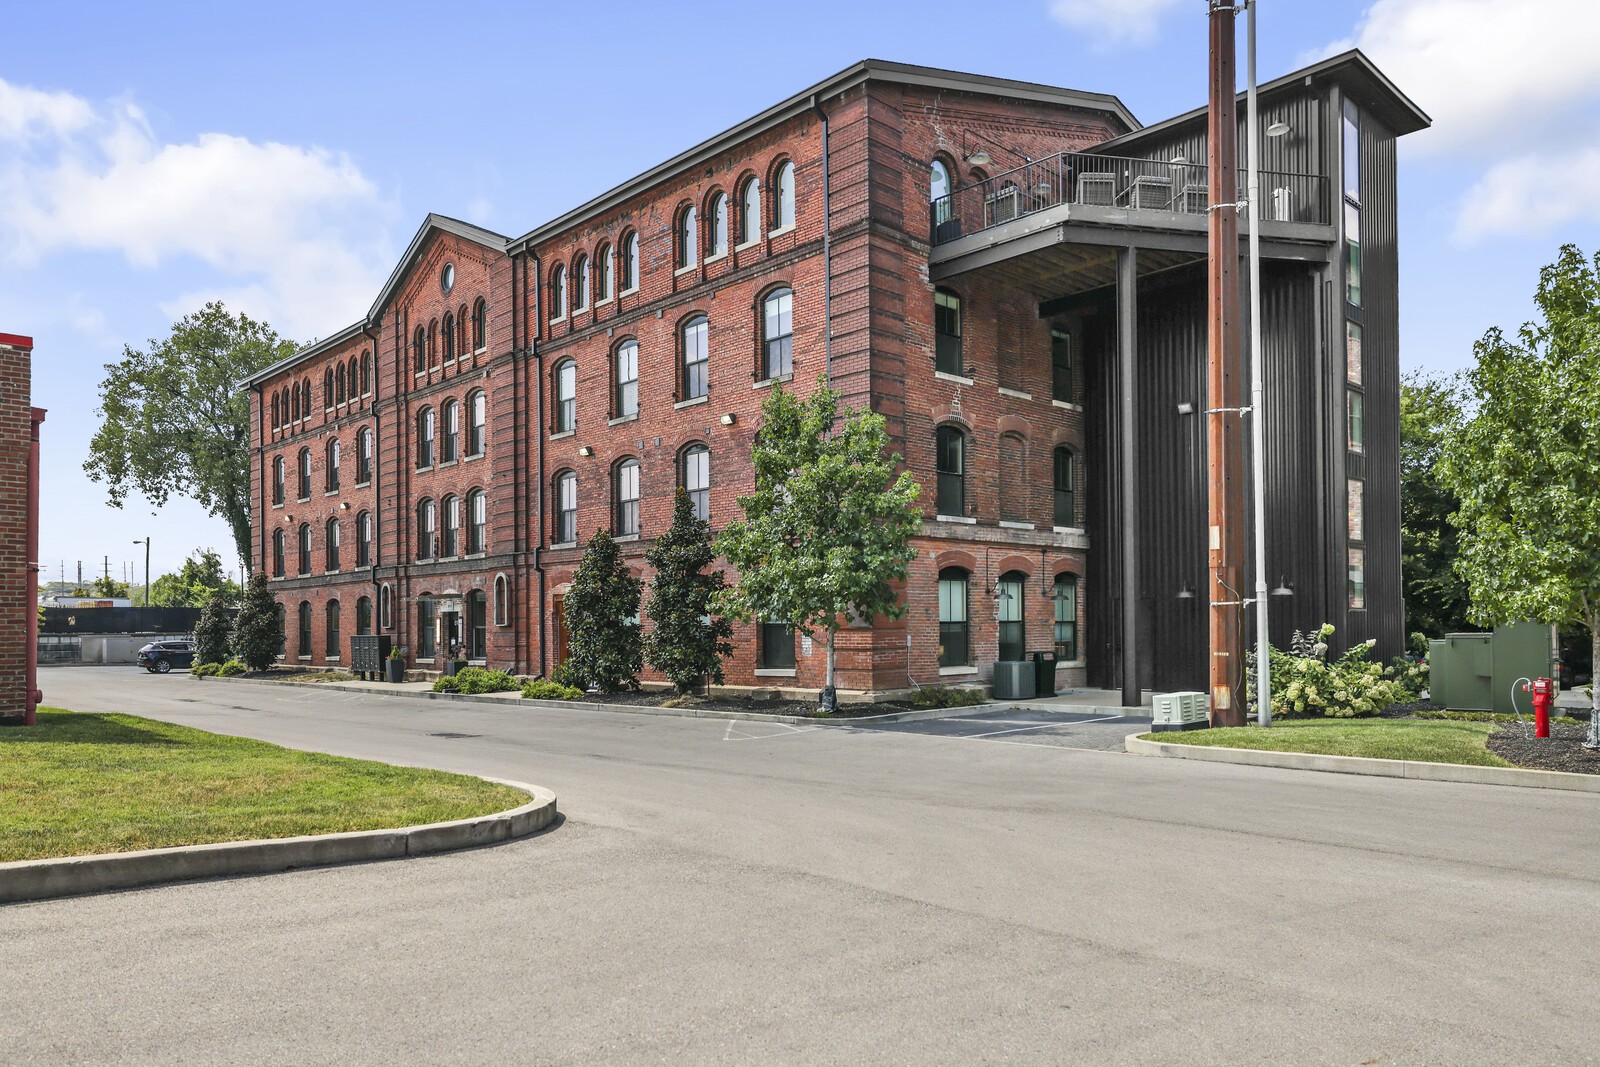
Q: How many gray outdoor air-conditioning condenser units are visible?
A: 1